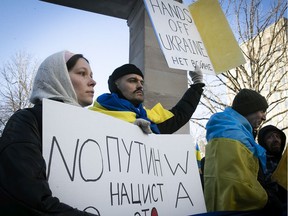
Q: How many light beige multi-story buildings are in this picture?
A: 1